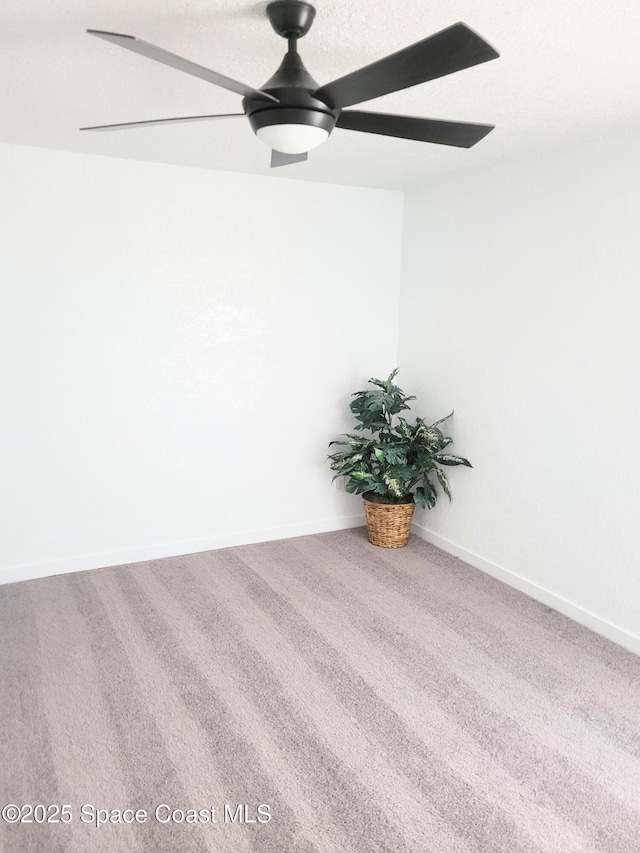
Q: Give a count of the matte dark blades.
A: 5